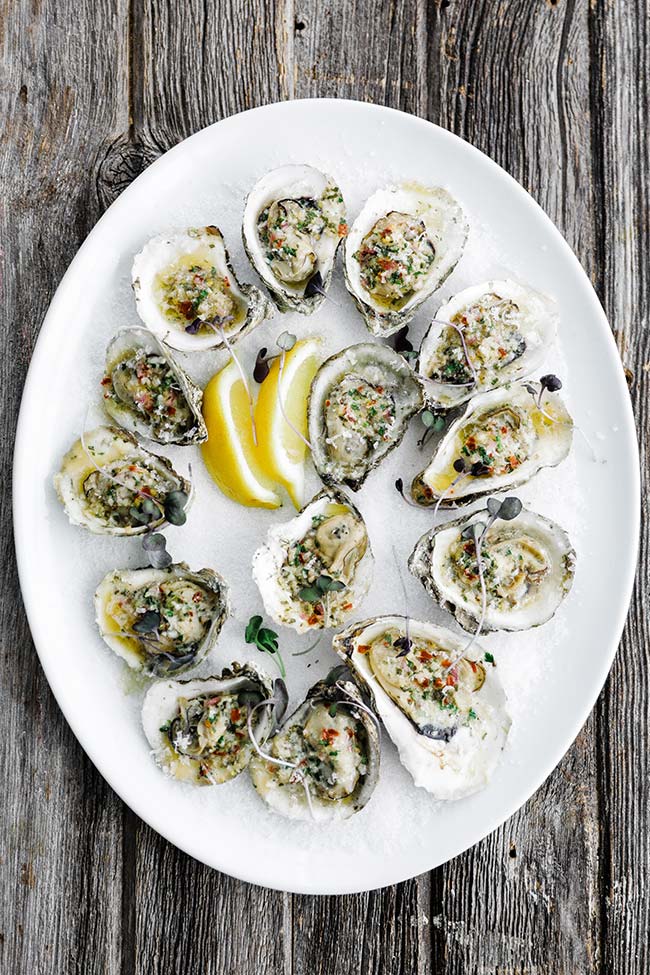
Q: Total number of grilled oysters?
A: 14